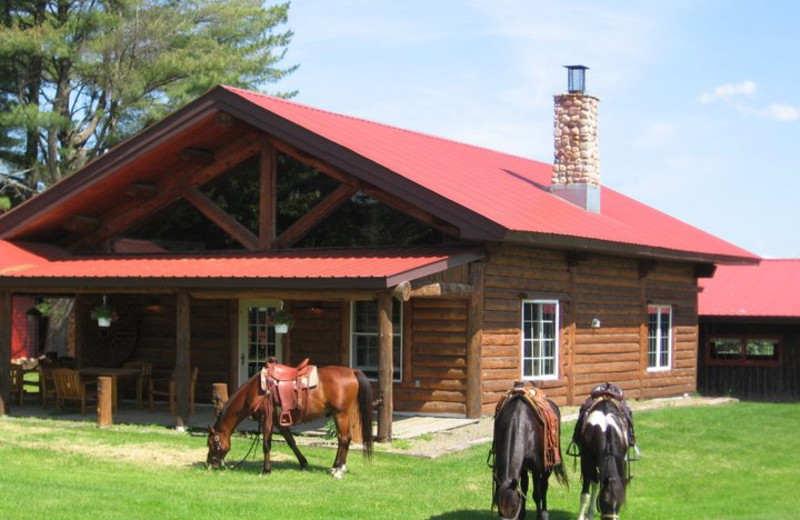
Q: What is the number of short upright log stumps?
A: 2